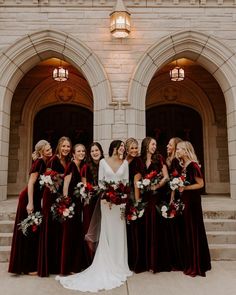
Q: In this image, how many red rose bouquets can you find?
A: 9